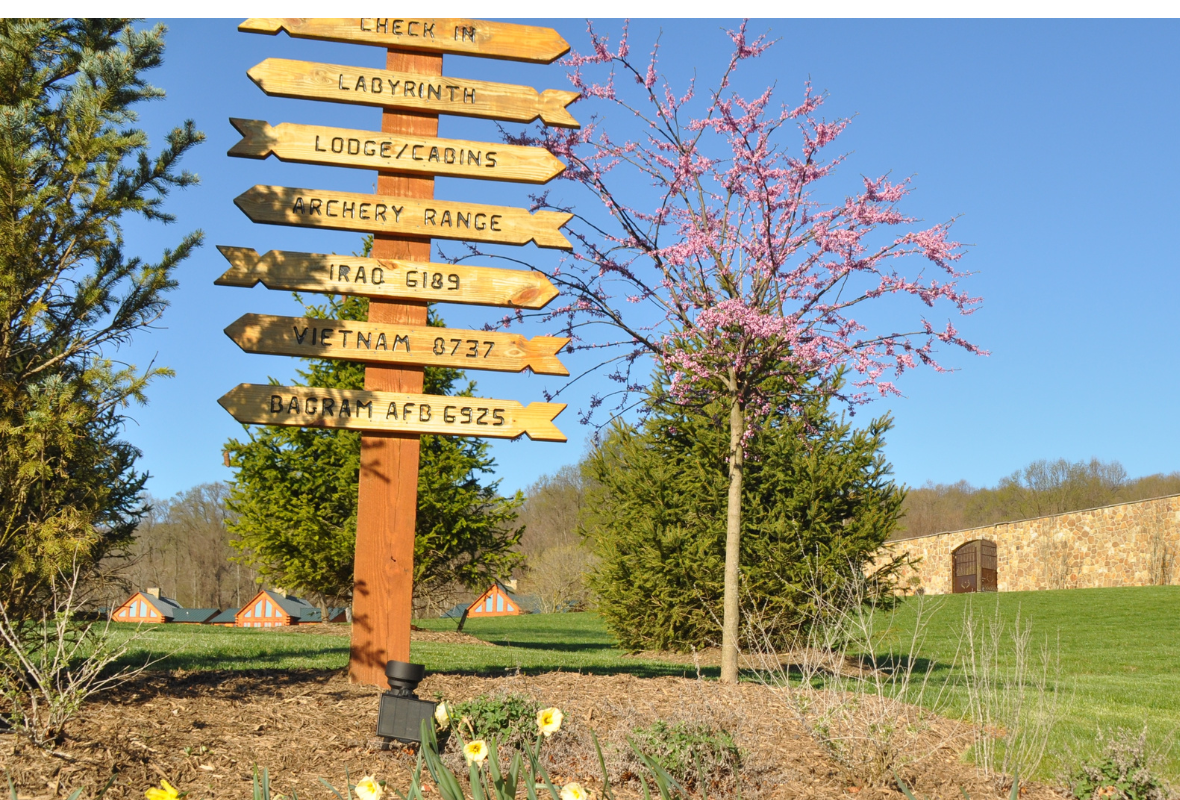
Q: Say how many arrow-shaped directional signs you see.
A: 7